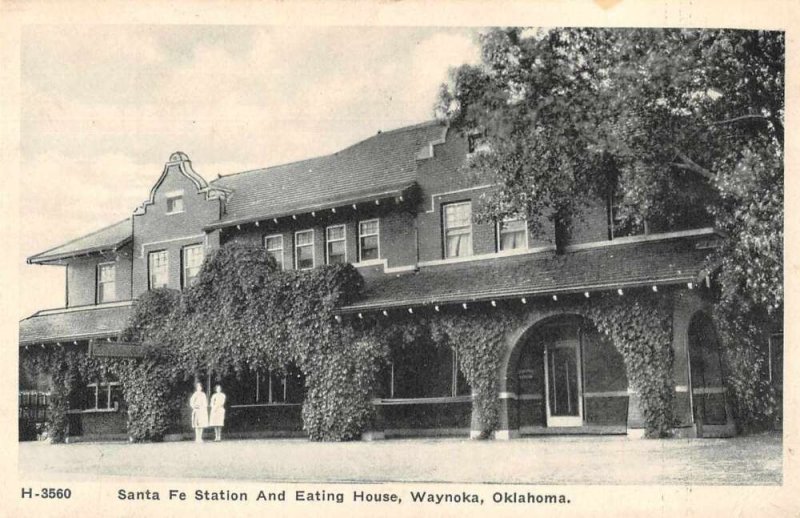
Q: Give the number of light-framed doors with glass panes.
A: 1